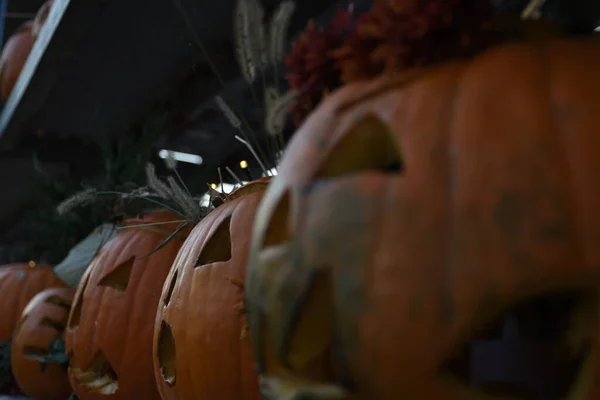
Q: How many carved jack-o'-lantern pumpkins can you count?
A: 4